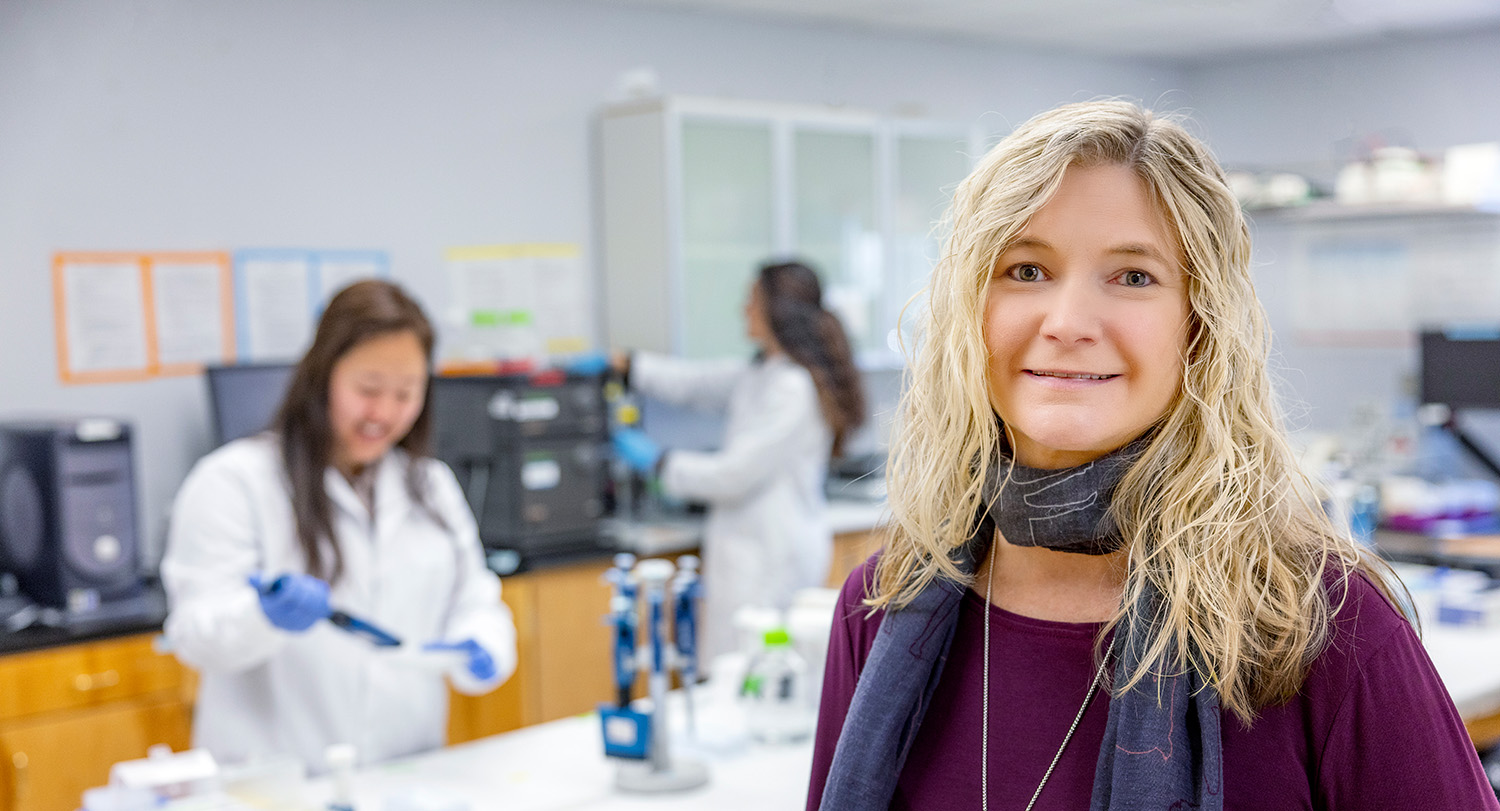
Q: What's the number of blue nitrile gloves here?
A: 4